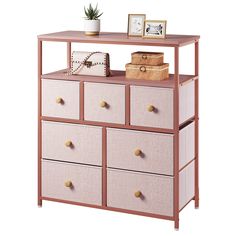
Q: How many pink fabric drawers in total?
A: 7